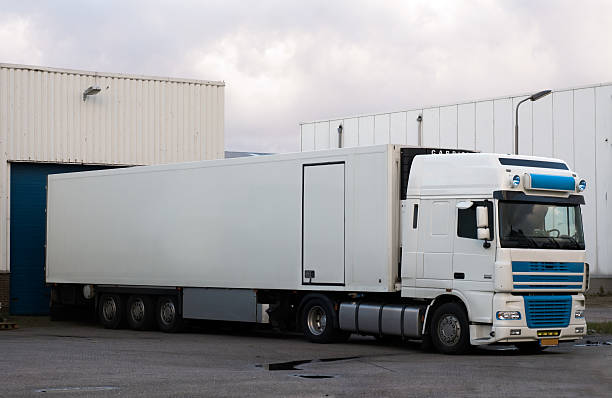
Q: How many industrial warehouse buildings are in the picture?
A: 2